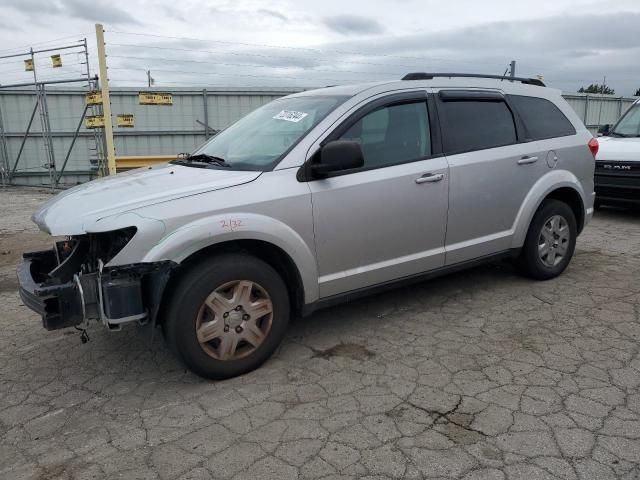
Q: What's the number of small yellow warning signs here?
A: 6